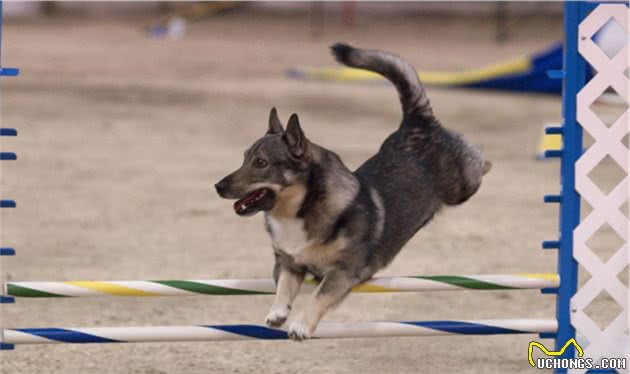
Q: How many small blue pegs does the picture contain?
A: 14